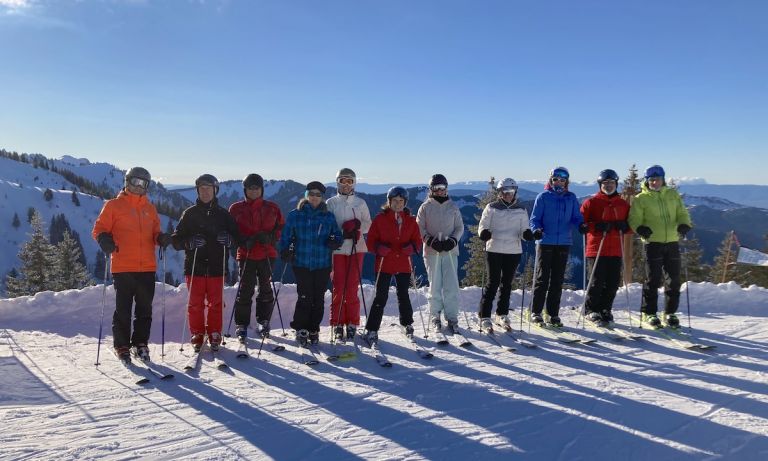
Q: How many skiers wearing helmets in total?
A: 10